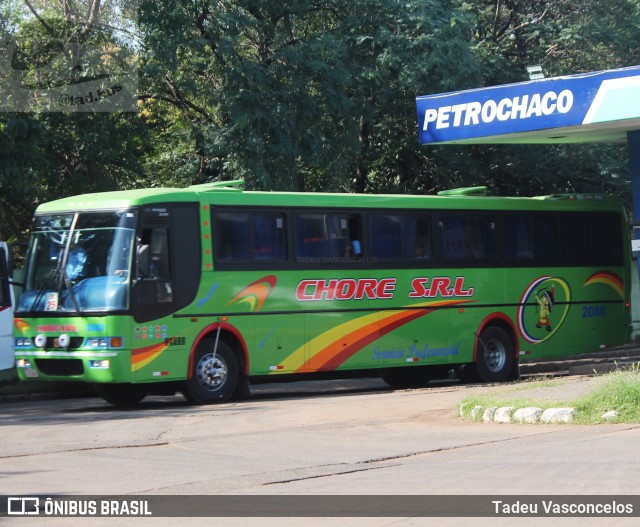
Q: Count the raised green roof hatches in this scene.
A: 2